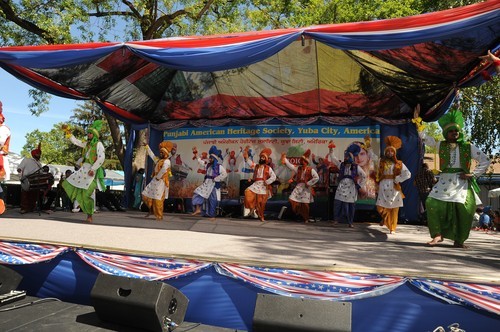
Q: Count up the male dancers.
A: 8